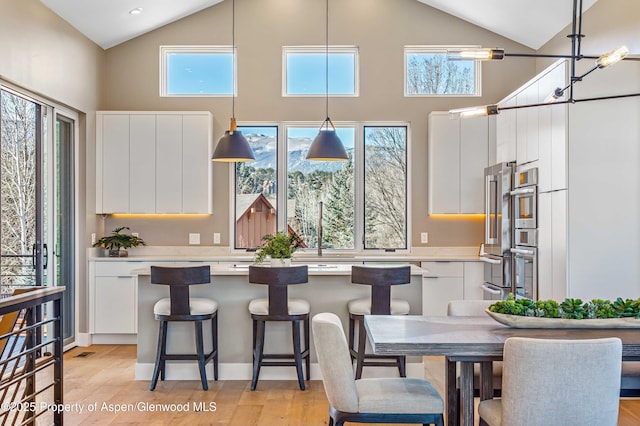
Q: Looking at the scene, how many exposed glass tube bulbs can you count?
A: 4